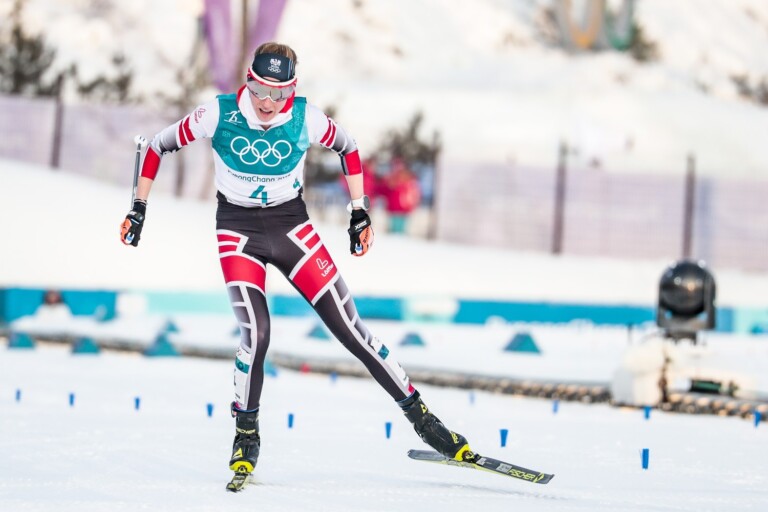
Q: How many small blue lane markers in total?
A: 13